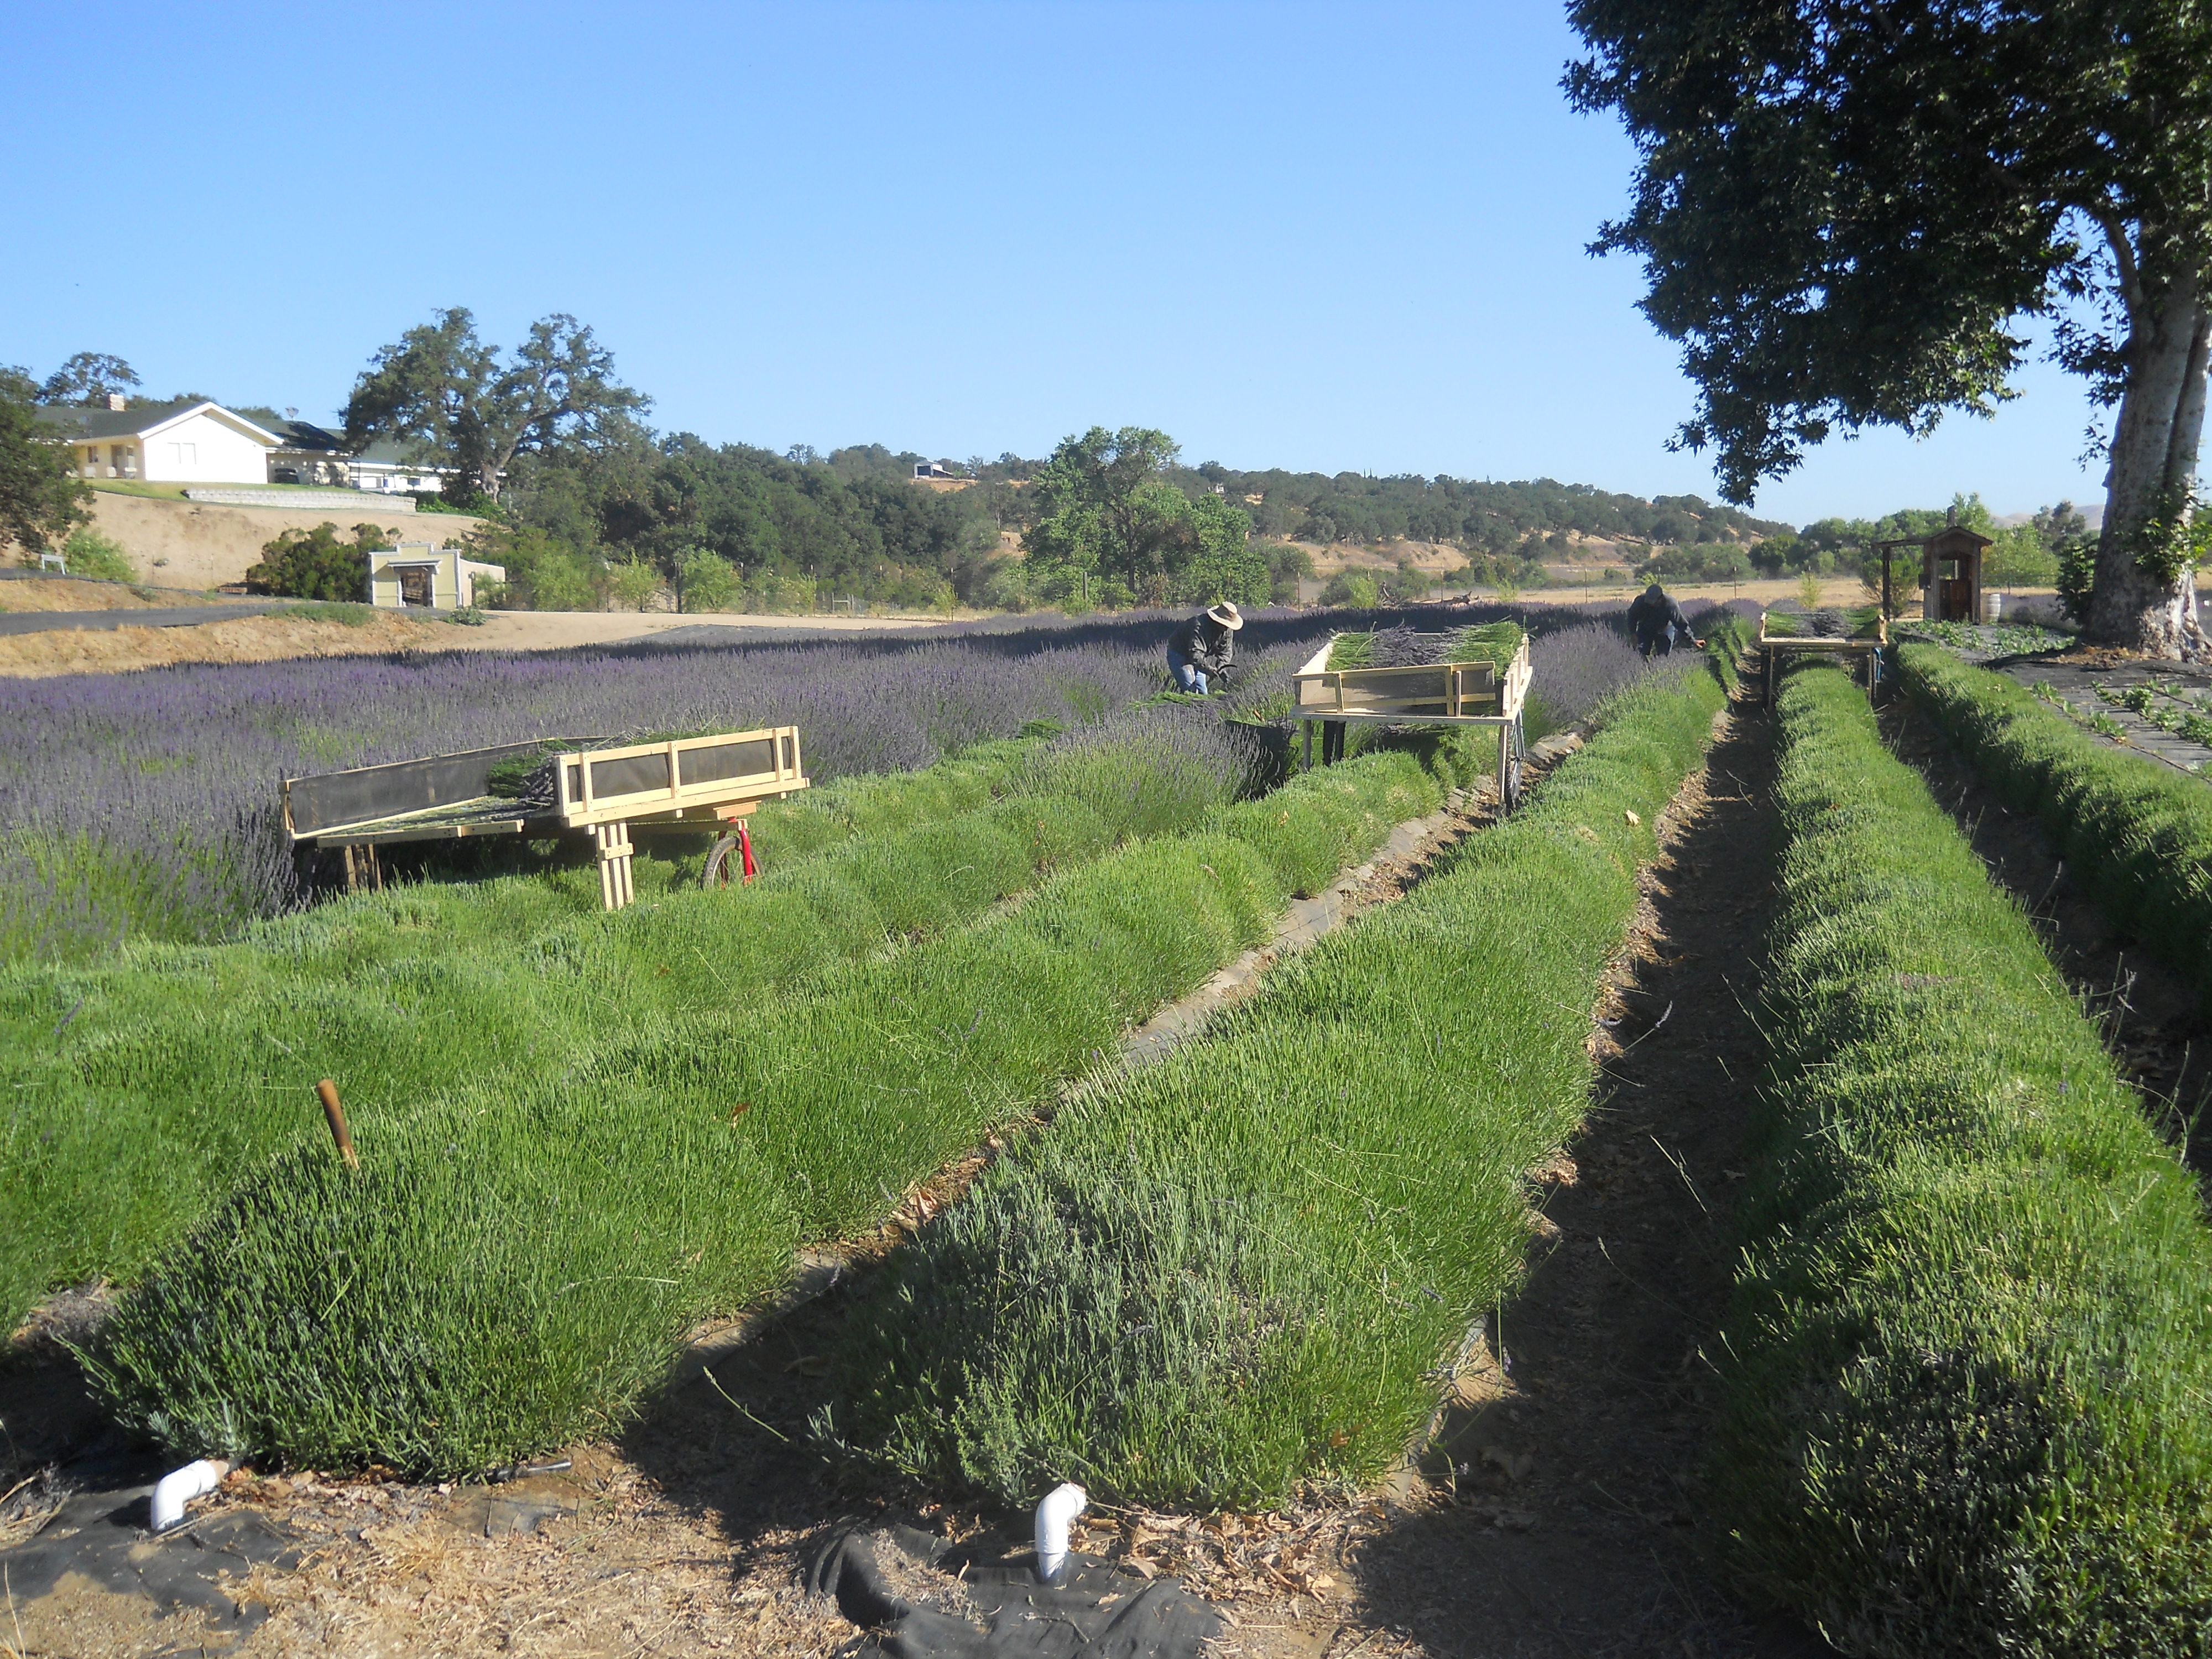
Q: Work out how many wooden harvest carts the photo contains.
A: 3